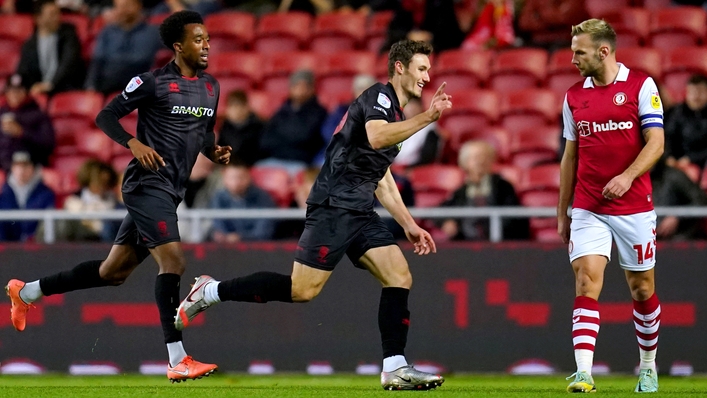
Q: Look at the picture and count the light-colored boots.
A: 4